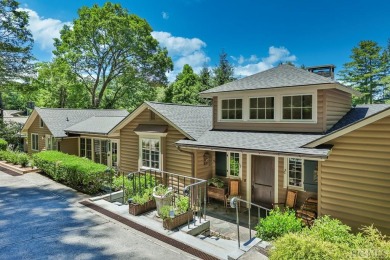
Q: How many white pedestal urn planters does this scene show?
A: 1